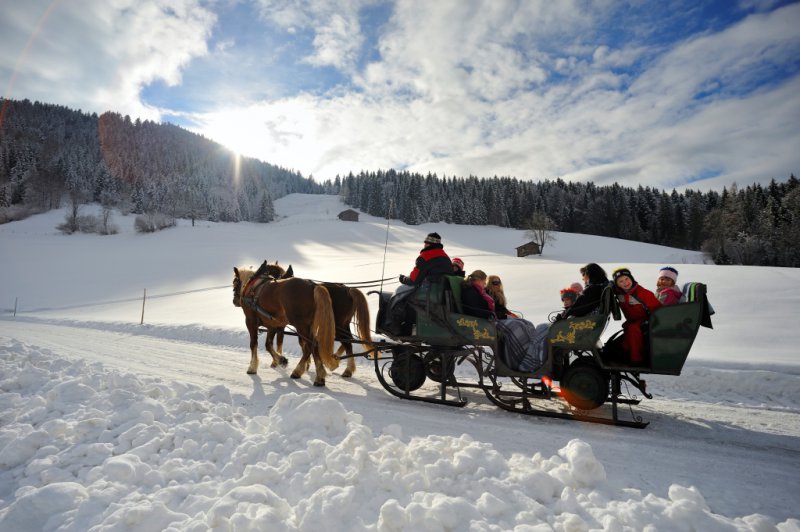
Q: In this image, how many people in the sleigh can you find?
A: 9